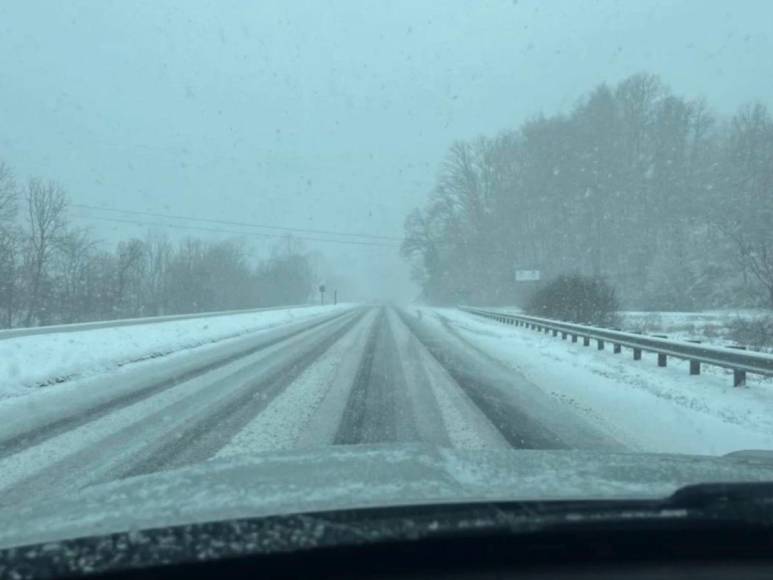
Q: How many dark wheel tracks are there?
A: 4